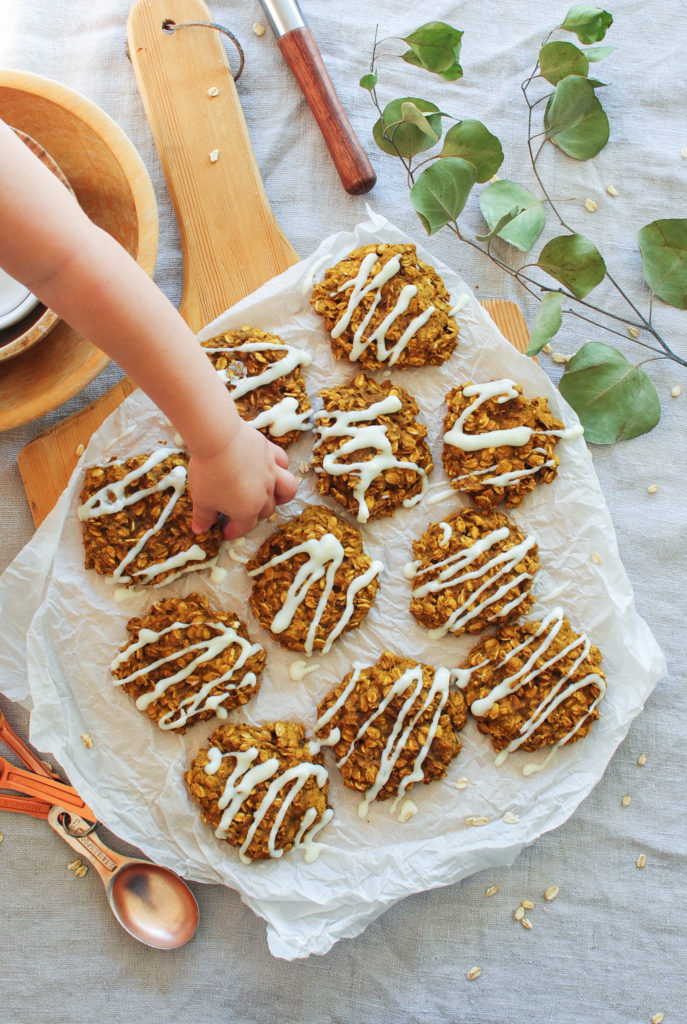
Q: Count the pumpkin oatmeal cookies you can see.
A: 11